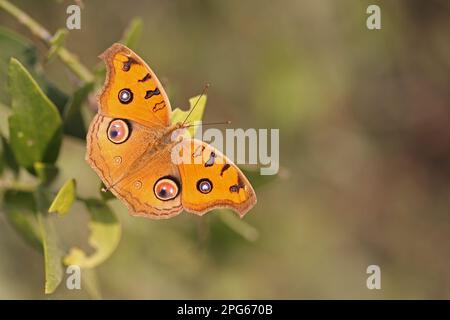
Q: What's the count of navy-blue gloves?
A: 0